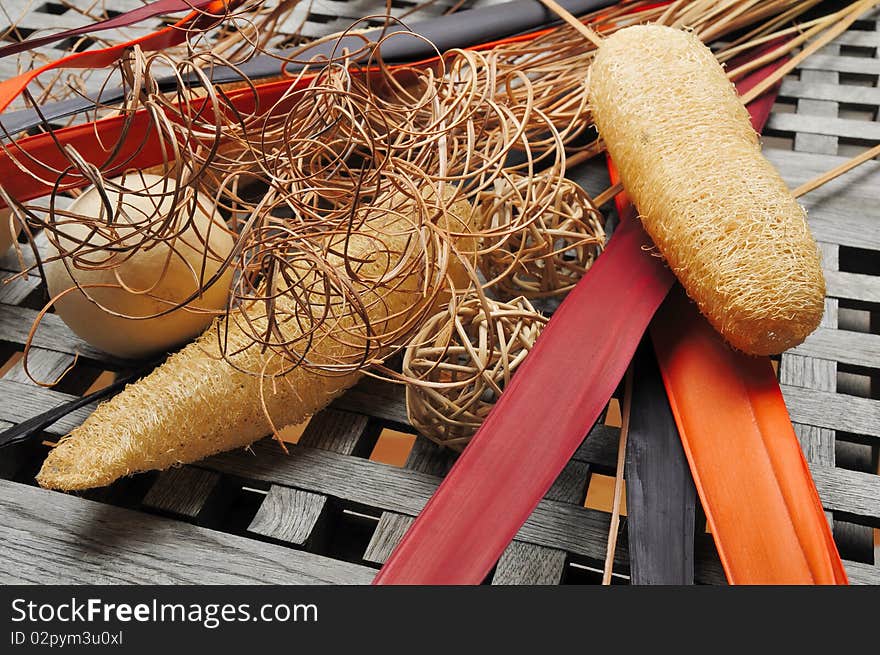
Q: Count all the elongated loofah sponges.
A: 2